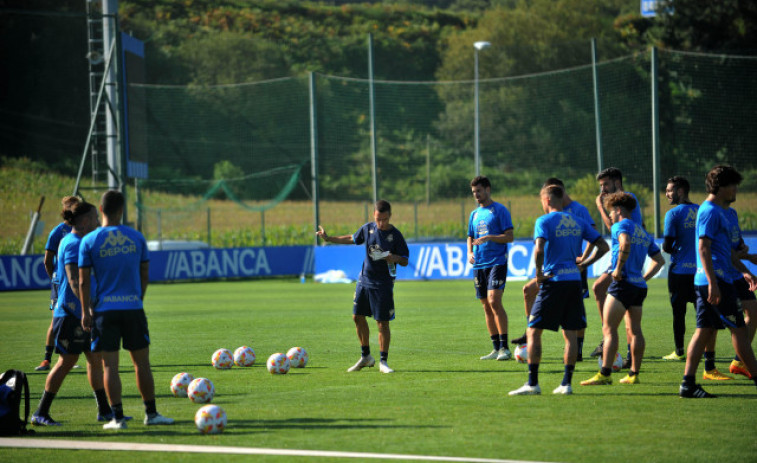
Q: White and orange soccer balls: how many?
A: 9